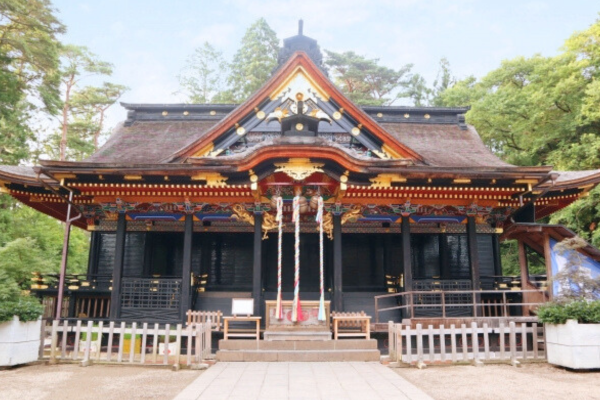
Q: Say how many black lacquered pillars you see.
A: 6